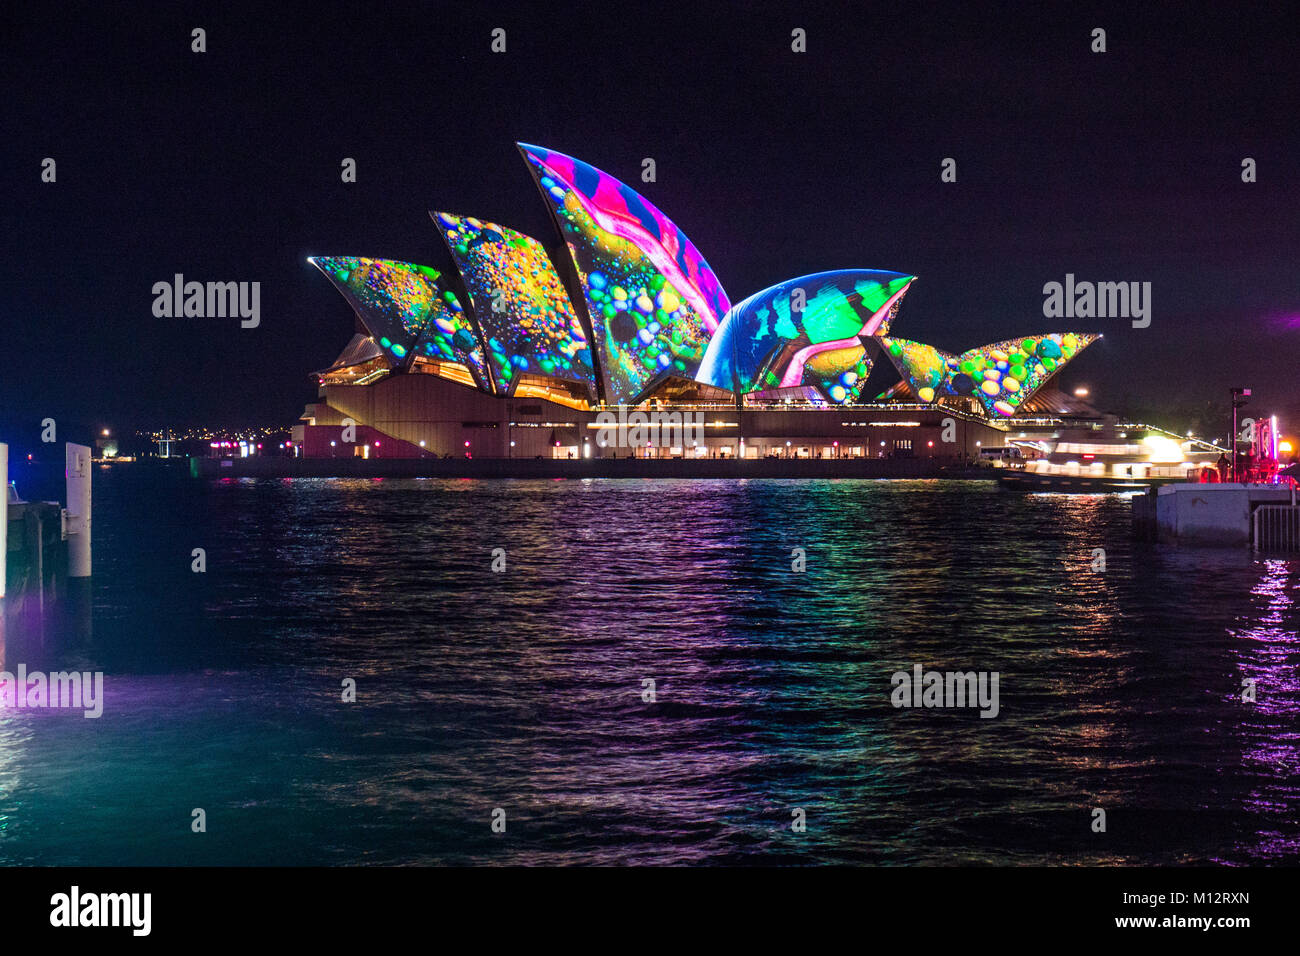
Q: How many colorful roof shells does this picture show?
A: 6